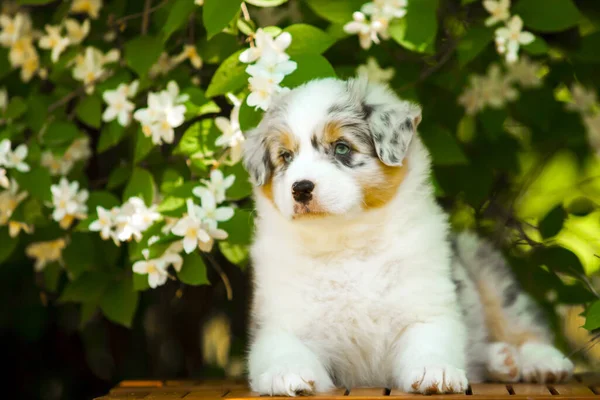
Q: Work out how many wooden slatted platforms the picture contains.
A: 1